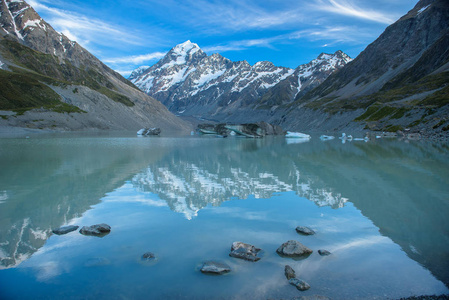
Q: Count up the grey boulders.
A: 10